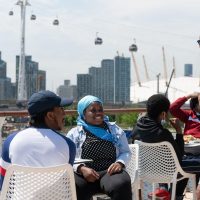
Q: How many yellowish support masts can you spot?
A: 4